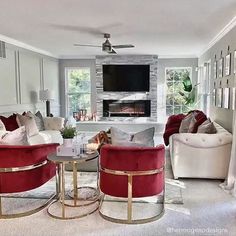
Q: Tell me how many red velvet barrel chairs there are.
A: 2